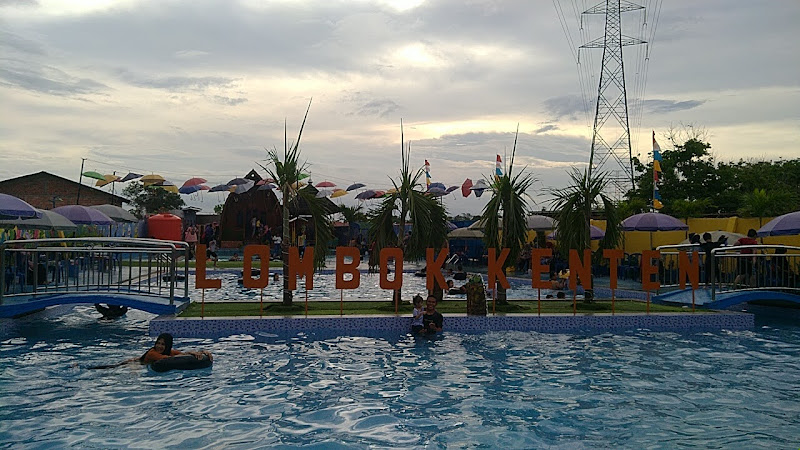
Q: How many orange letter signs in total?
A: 12